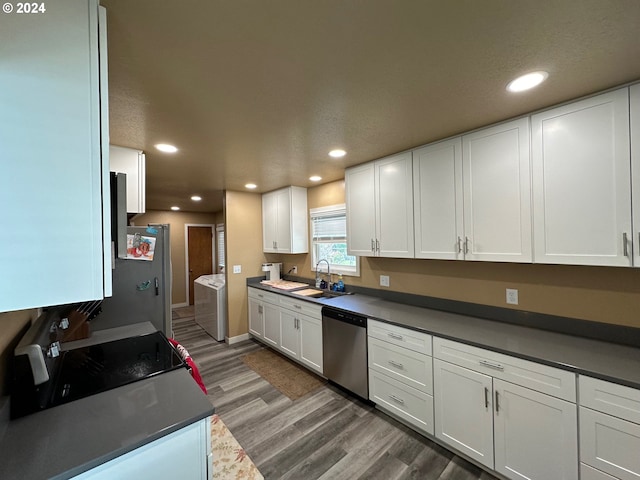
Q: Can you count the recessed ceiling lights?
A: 7